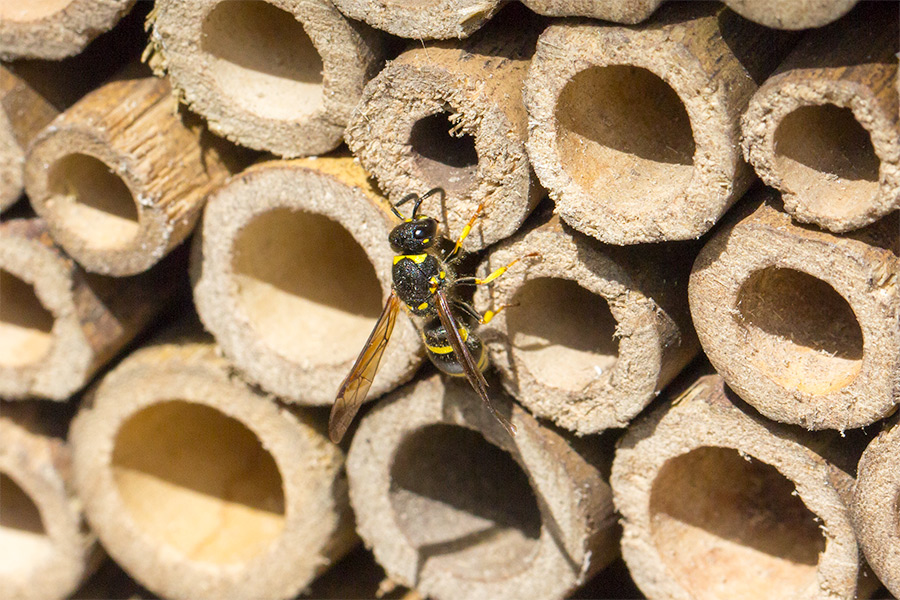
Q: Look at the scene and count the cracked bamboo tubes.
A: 1